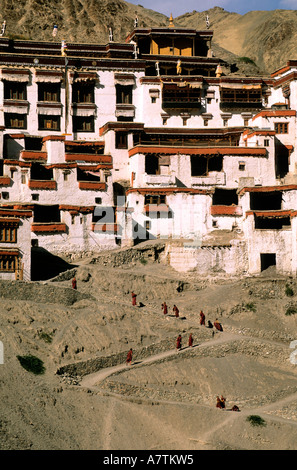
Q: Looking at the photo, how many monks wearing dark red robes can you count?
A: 12